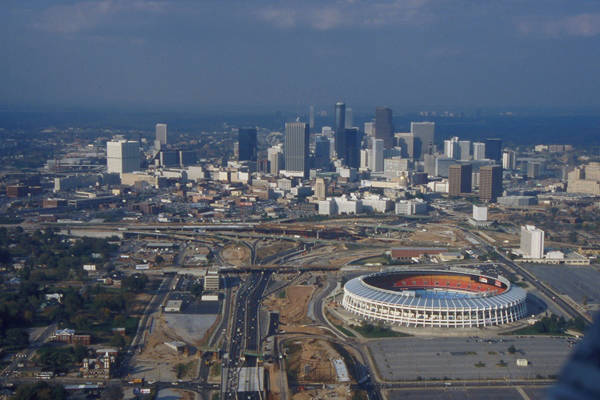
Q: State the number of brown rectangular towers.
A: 2